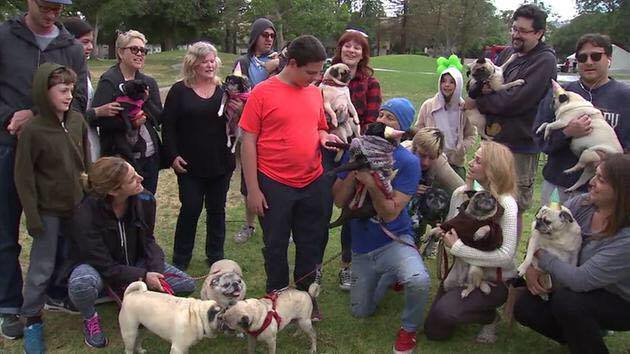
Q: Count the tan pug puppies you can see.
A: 8